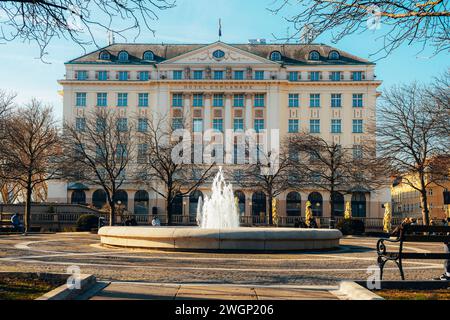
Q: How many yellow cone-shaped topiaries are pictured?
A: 4